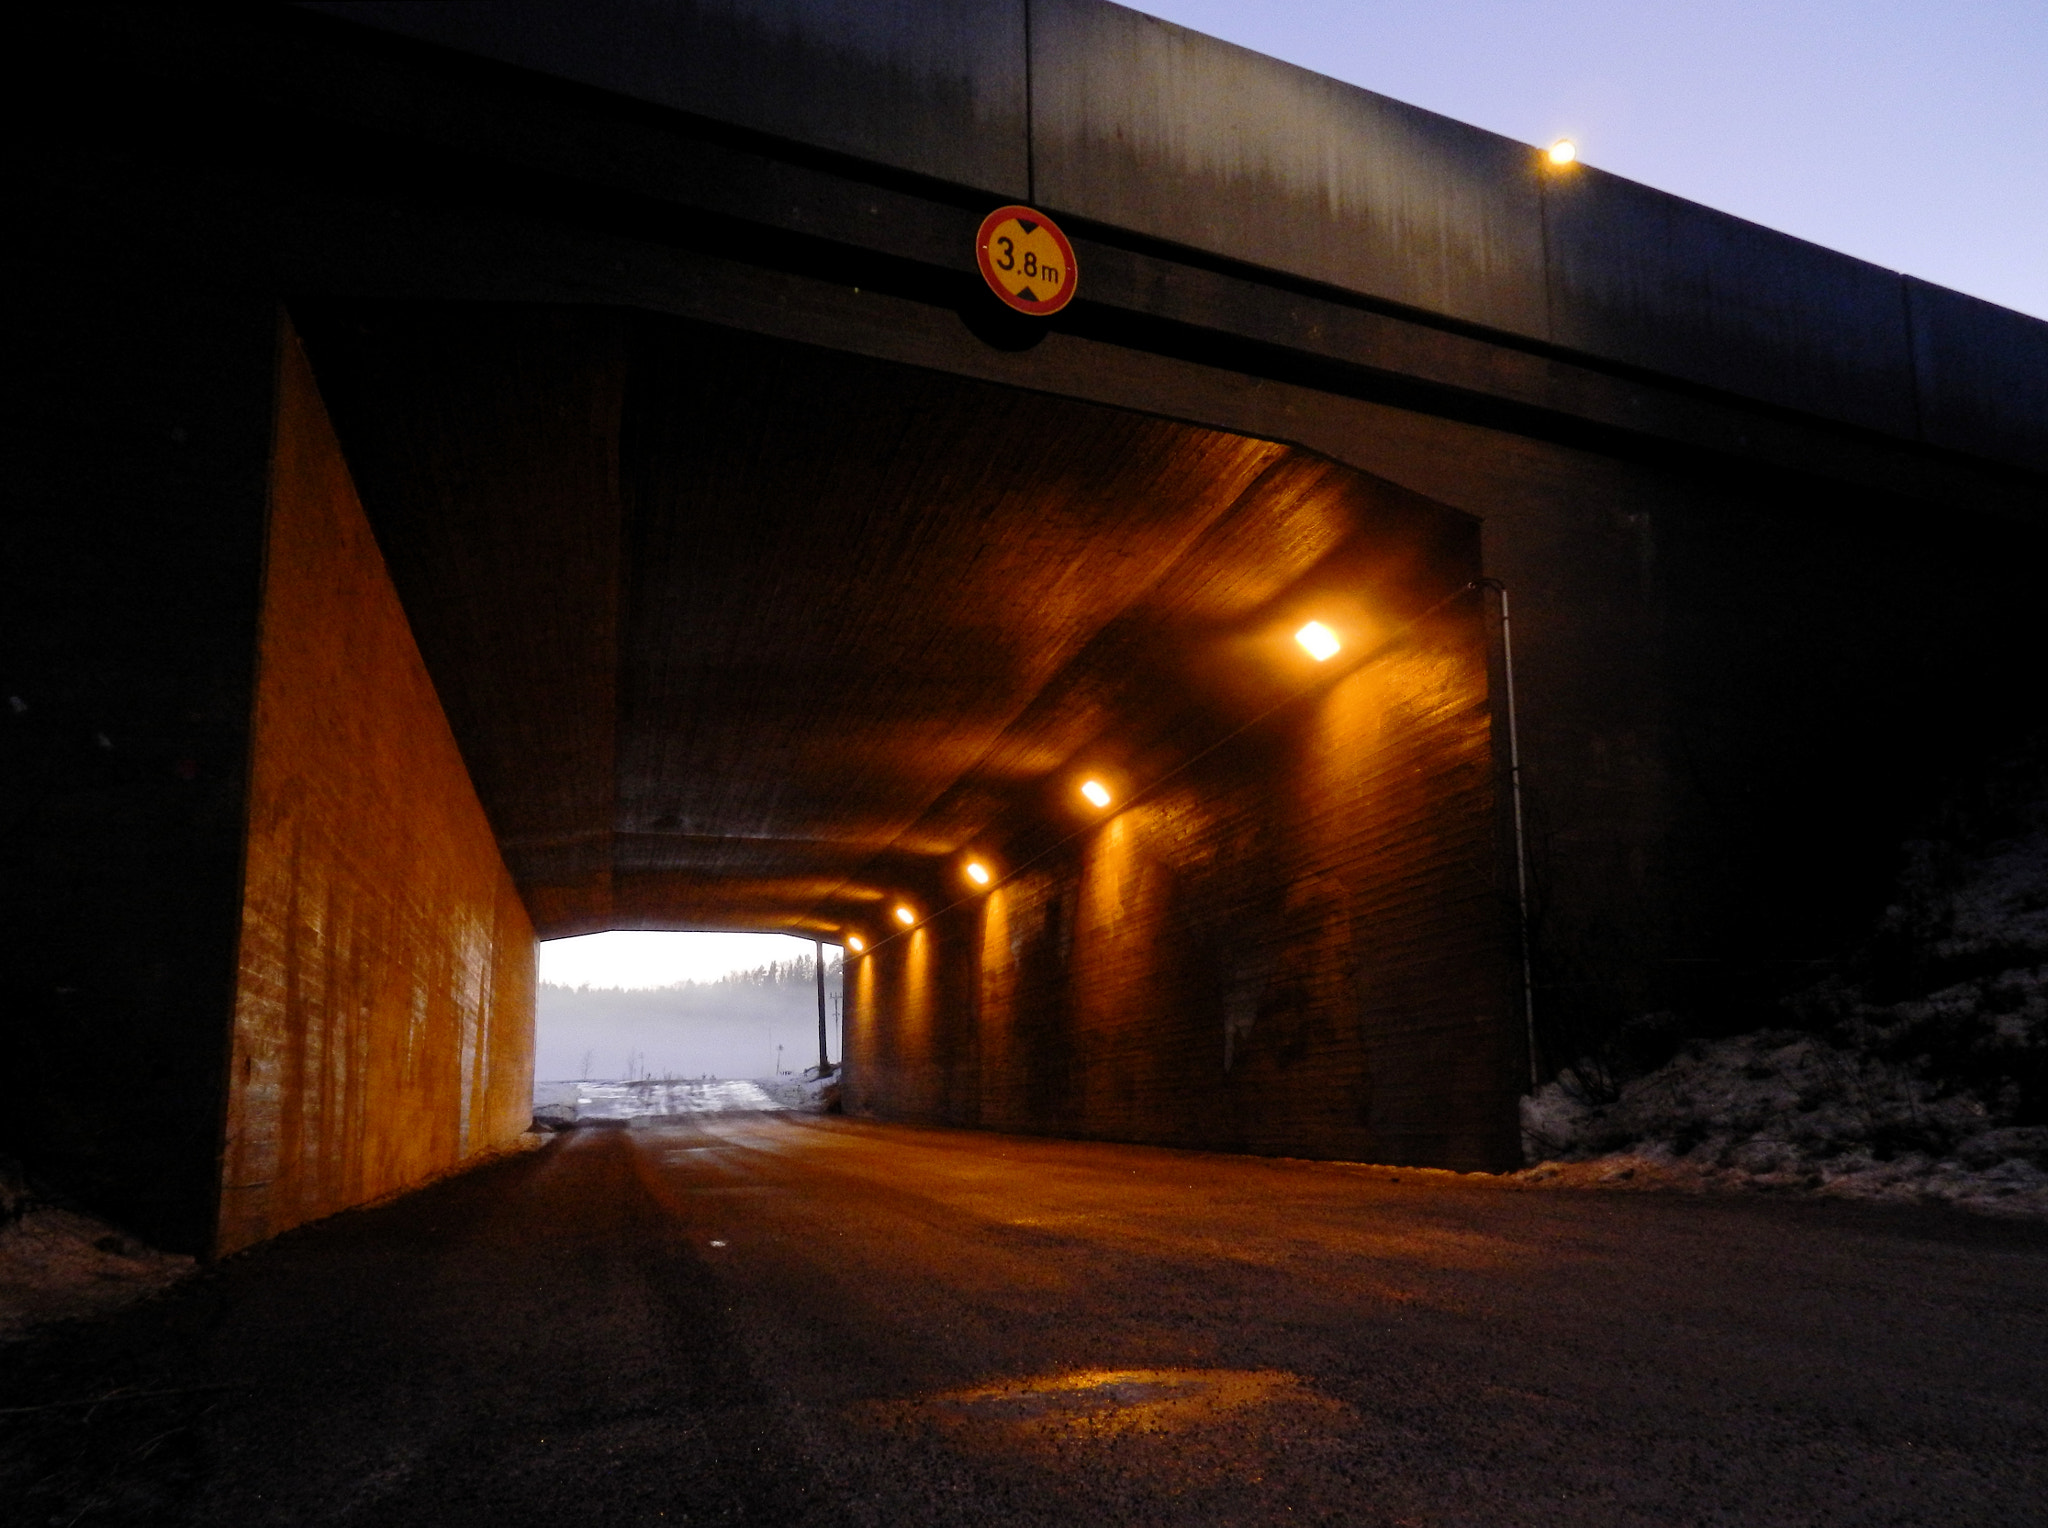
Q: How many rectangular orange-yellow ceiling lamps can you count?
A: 5